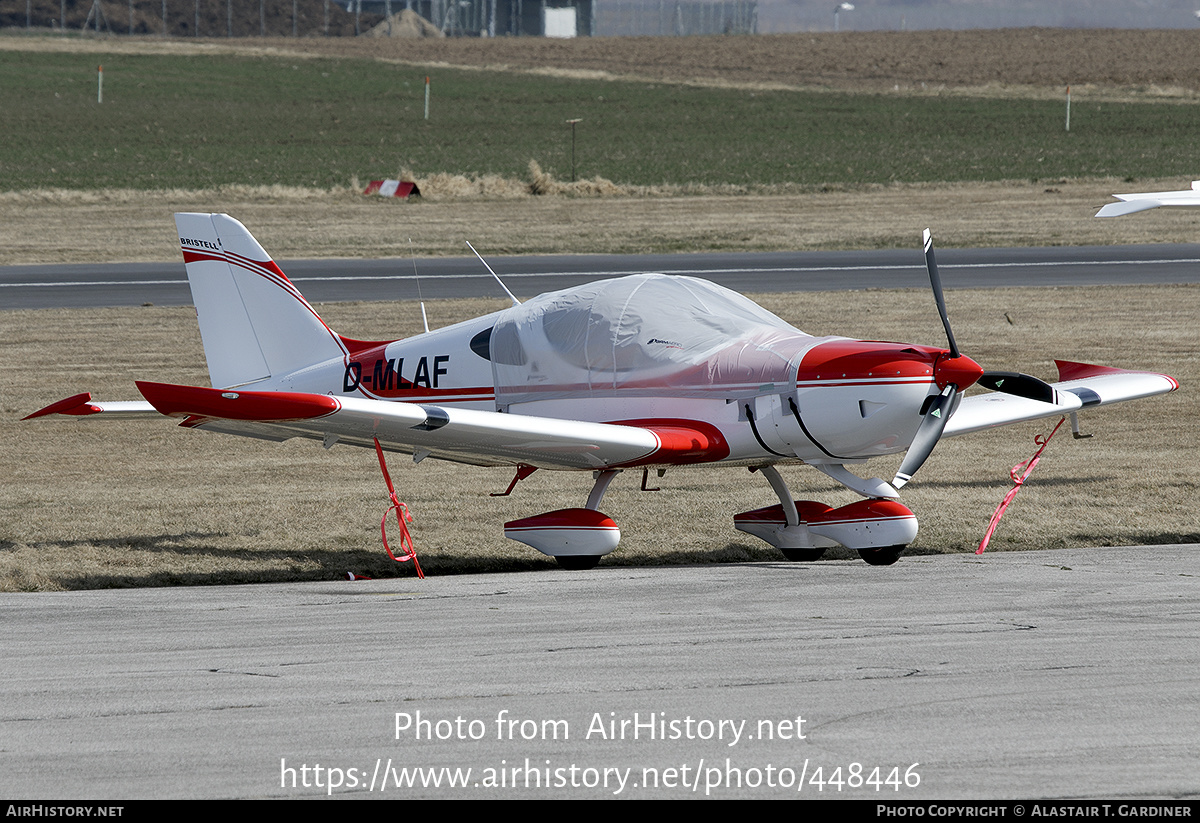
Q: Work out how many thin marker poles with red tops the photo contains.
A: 3